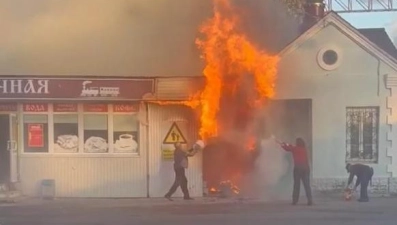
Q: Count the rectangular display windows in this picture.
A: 4